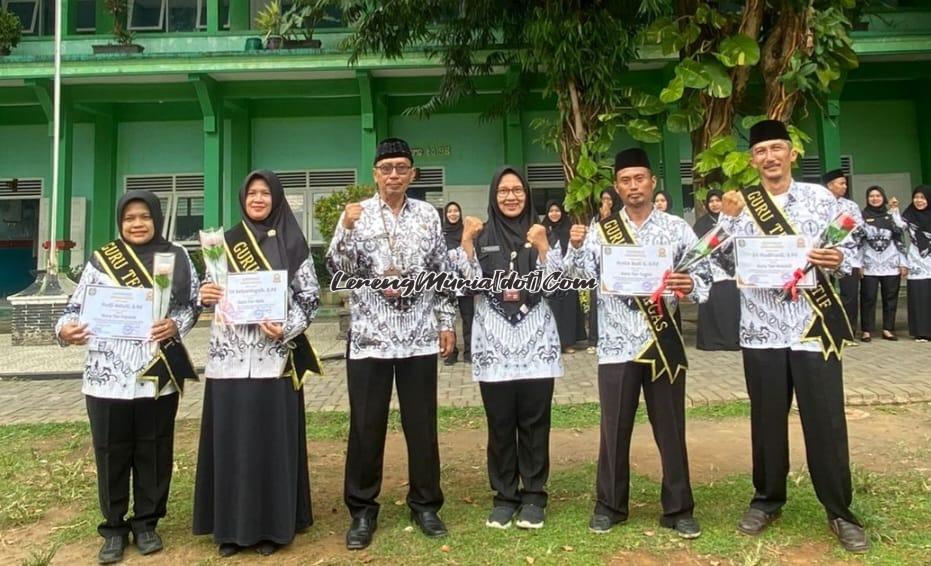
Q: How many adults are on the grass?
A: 6